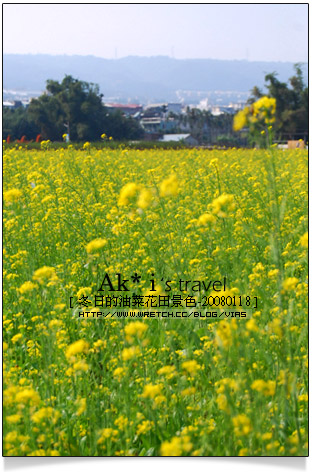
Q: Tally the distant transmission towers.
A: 3